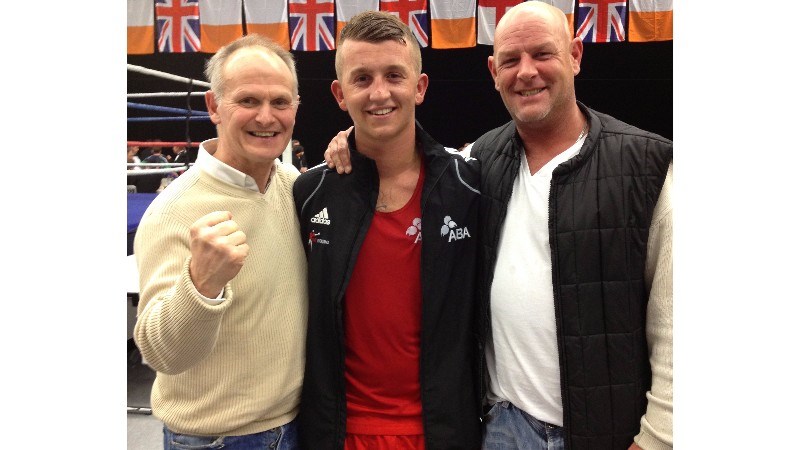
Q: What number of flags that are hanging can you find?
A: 12